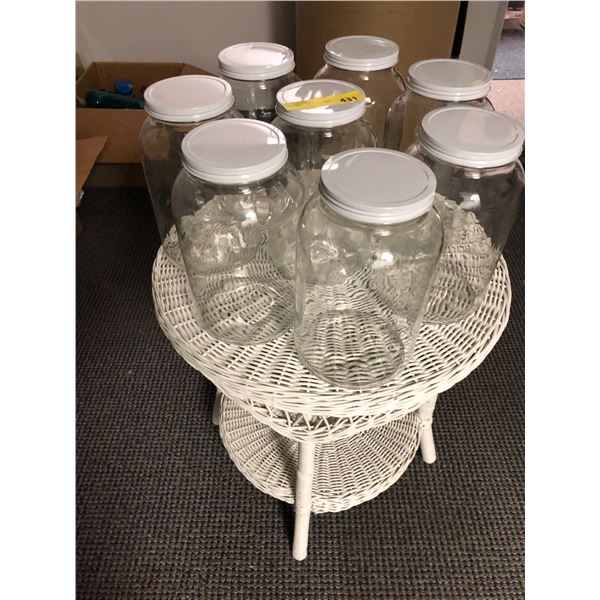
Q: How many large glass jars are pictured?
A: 8